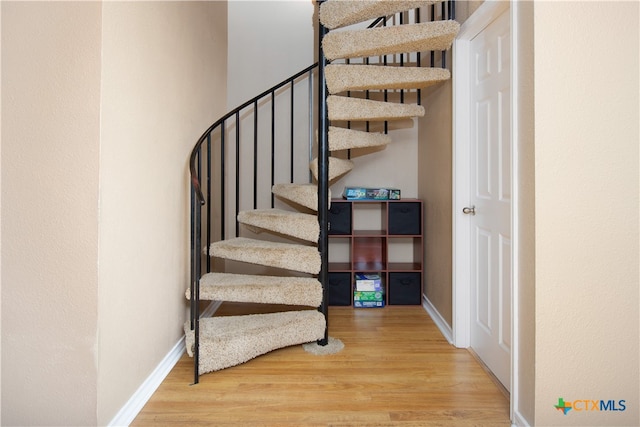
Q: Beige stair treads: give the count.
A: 11